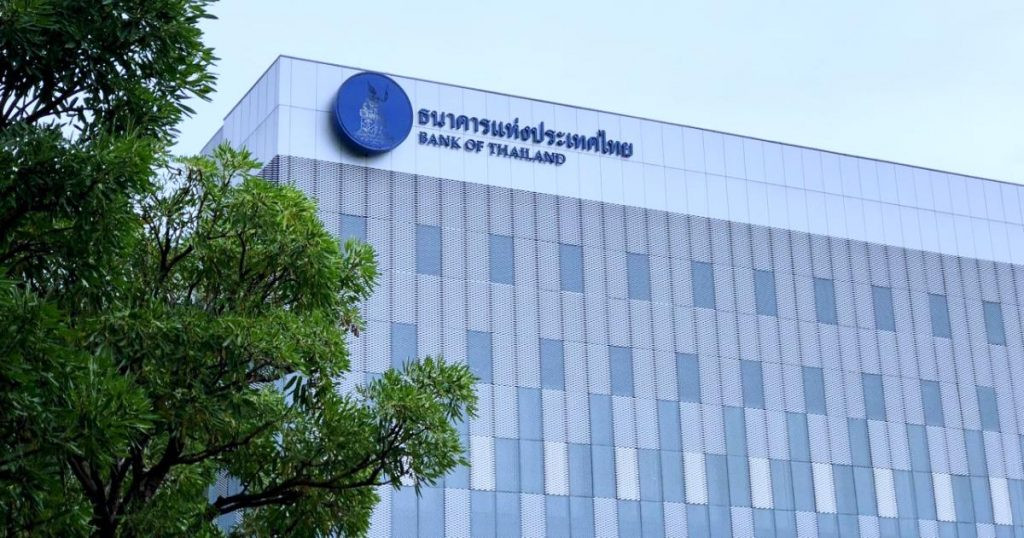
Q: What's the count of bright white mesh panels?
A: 9